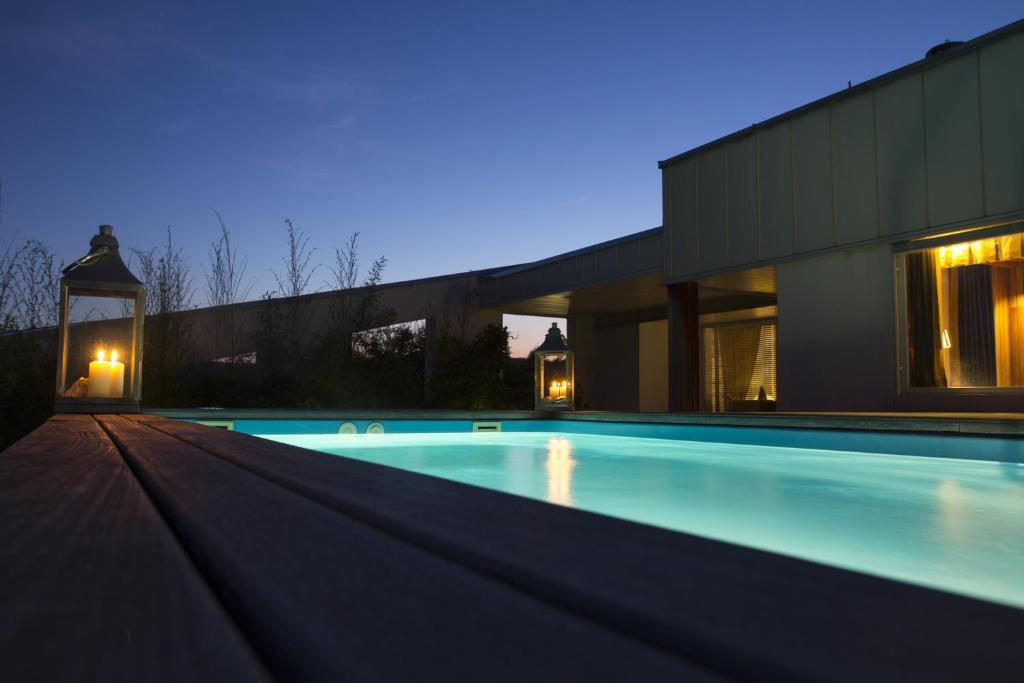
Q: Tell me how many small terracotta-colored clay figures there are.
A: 0